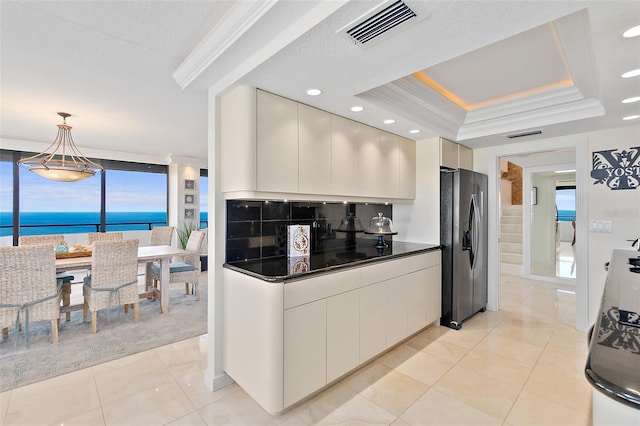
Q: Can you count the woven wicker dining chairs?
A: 6